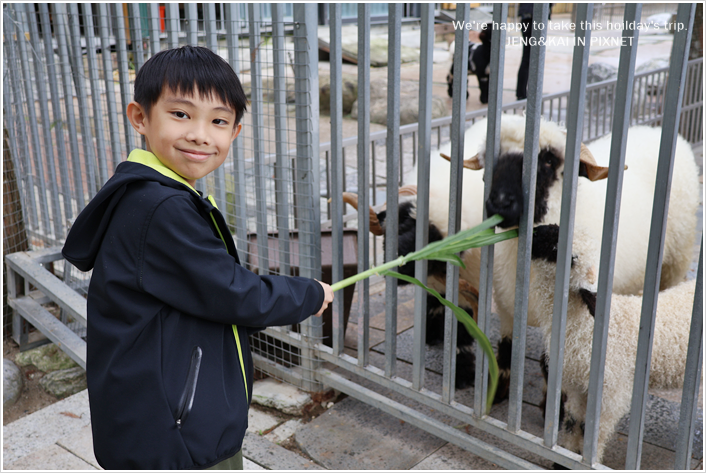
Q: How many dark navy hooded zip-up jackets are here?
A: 1